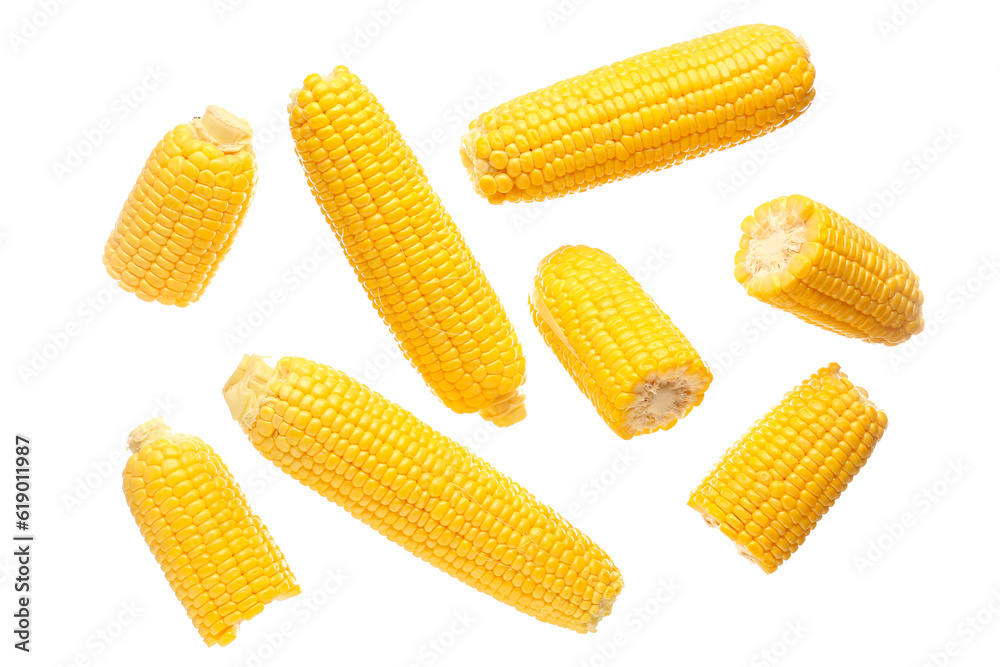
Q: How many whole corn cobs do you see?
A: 3